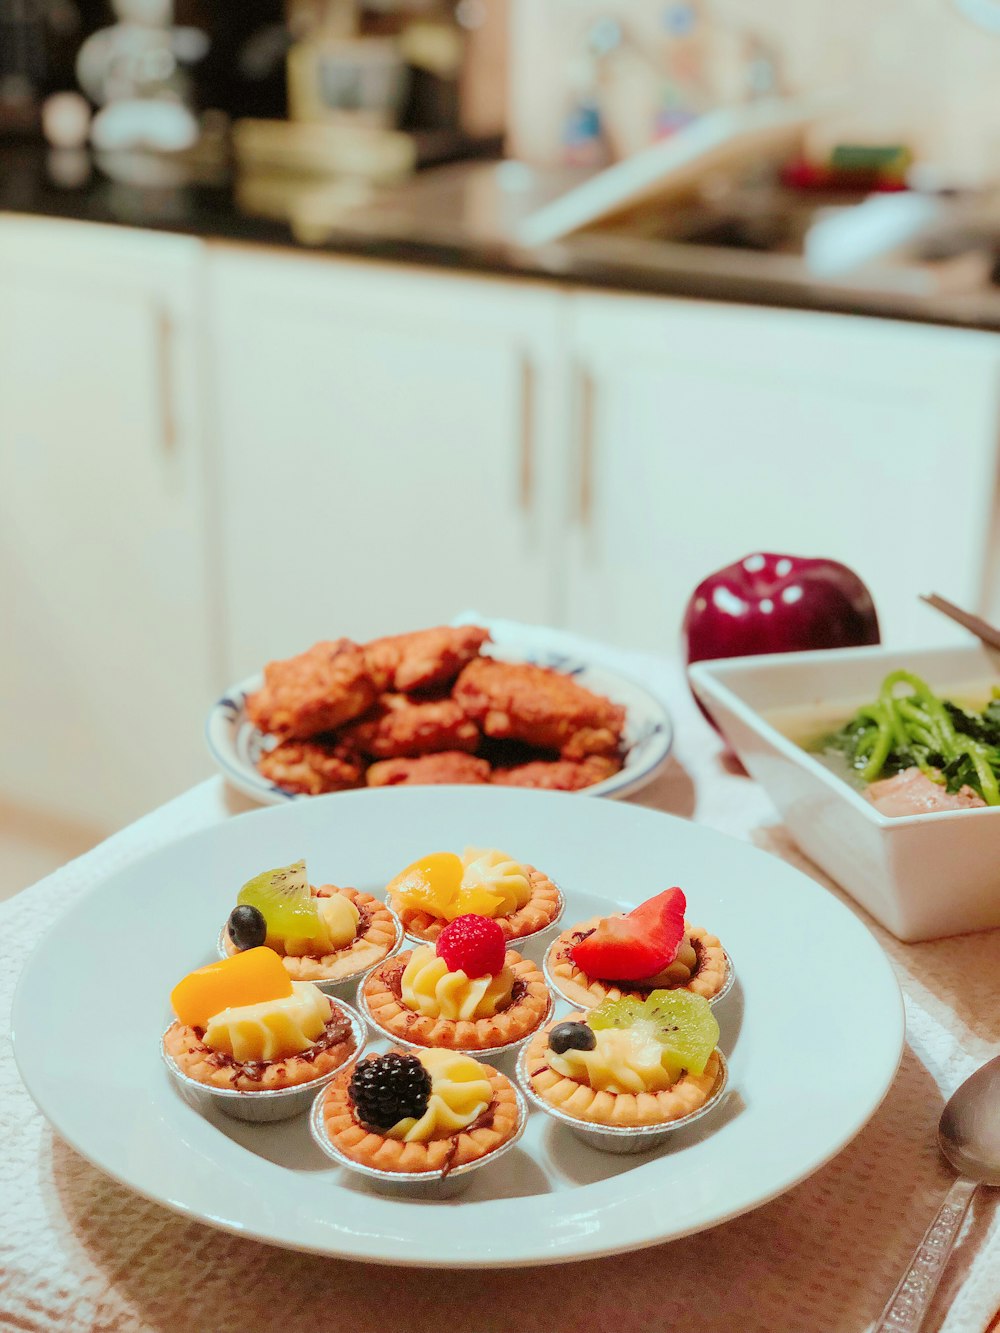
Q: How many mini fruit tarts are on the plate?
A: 7